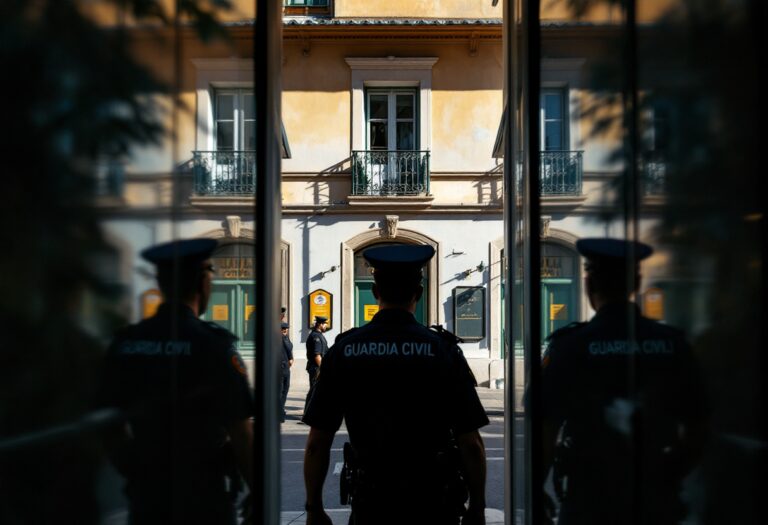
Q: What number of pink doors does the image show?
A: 0